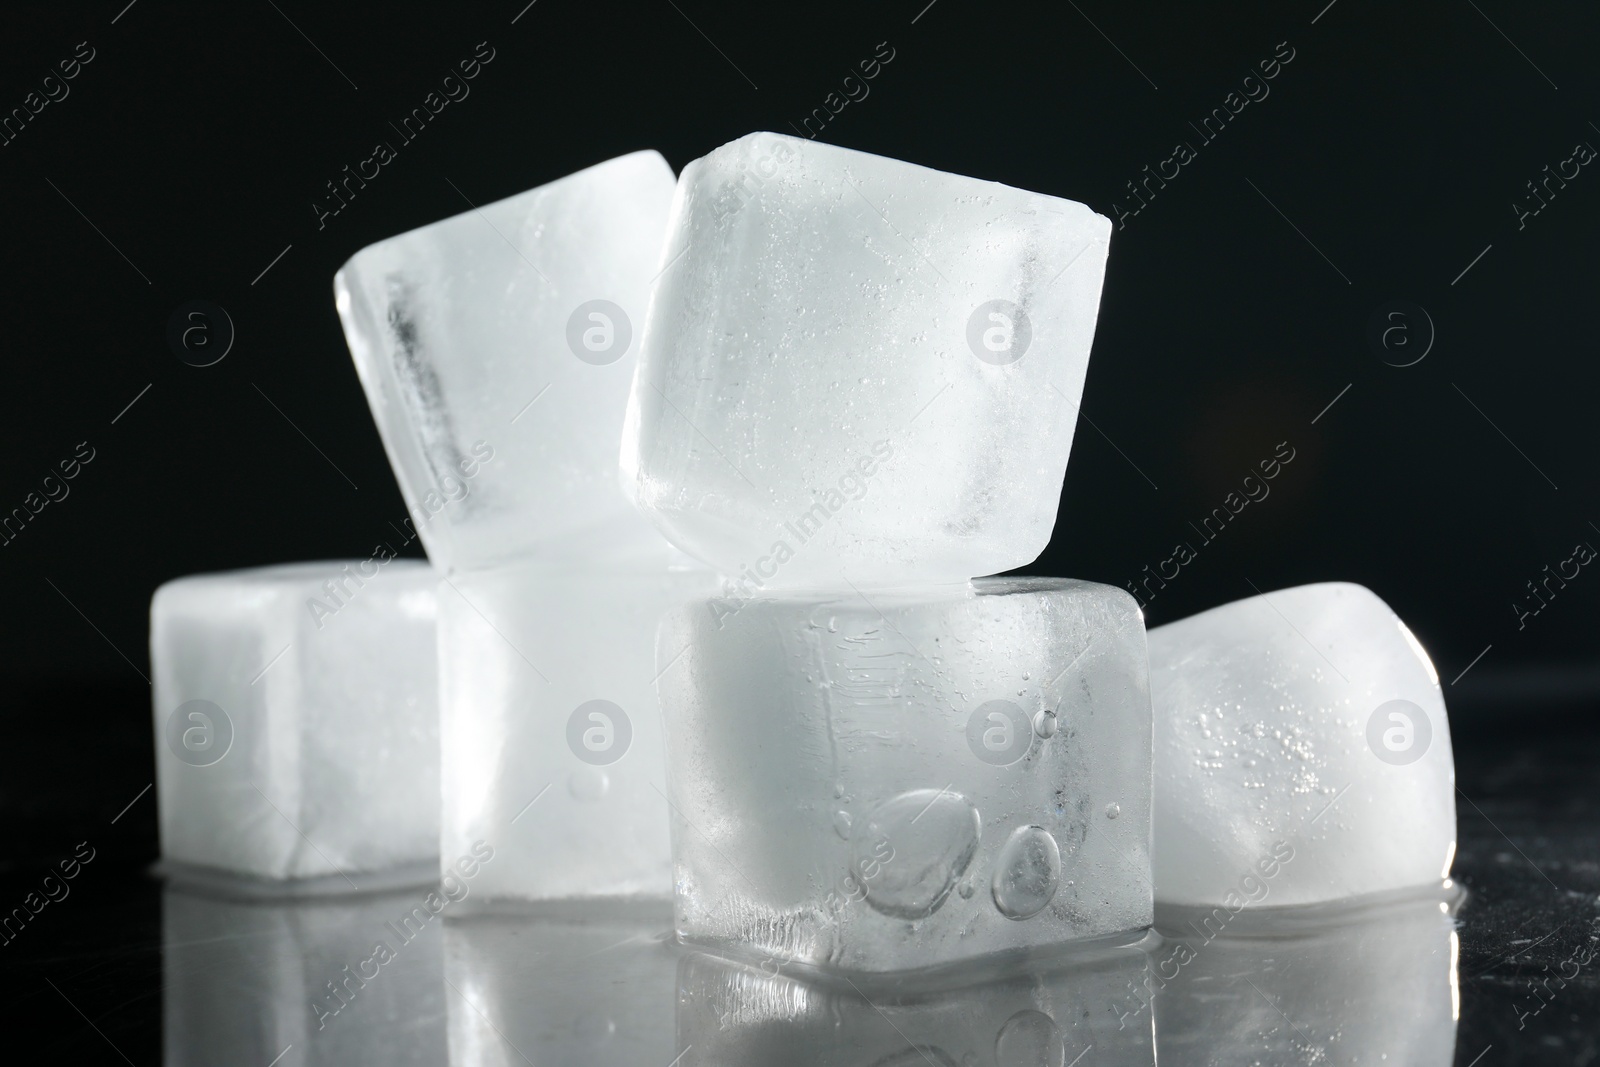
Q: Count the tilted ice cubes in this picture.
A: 2